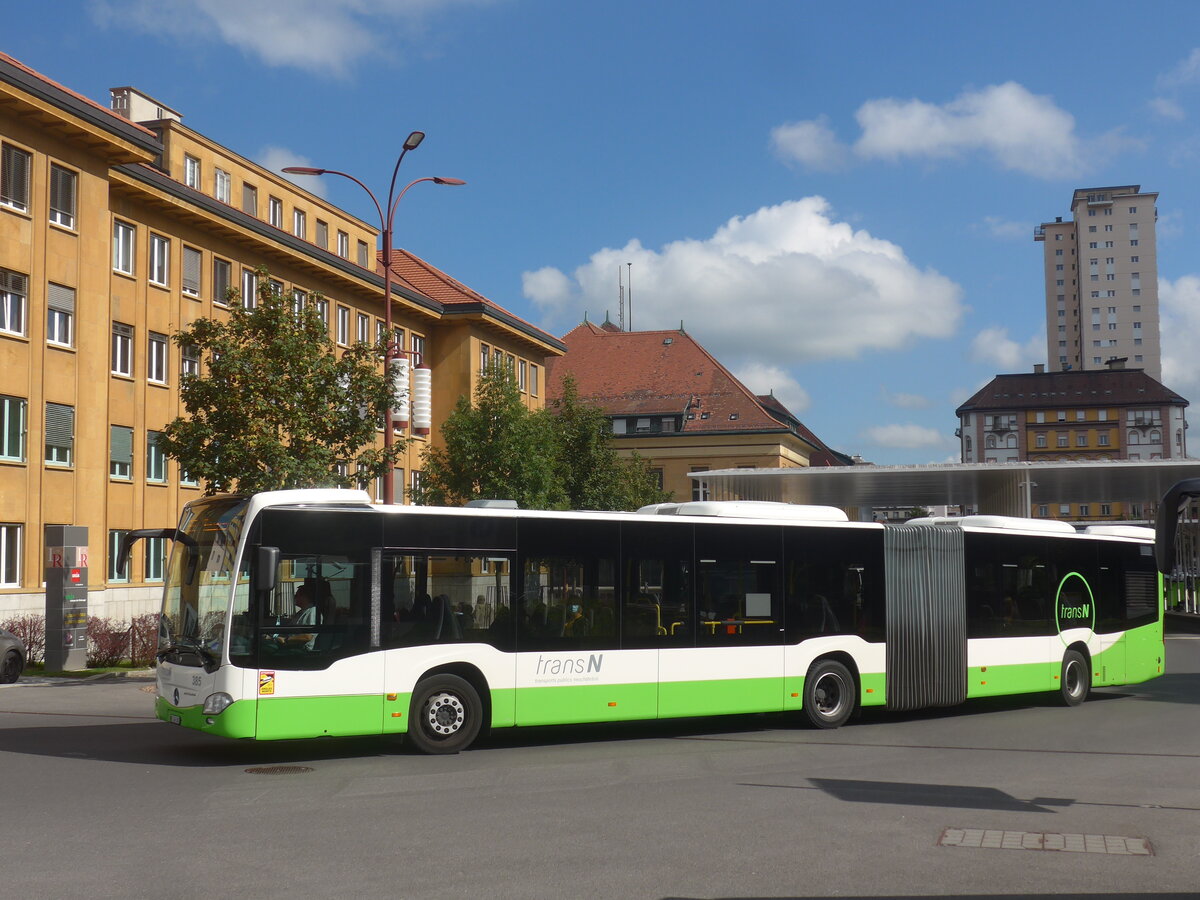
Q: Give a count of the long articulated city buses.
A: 1